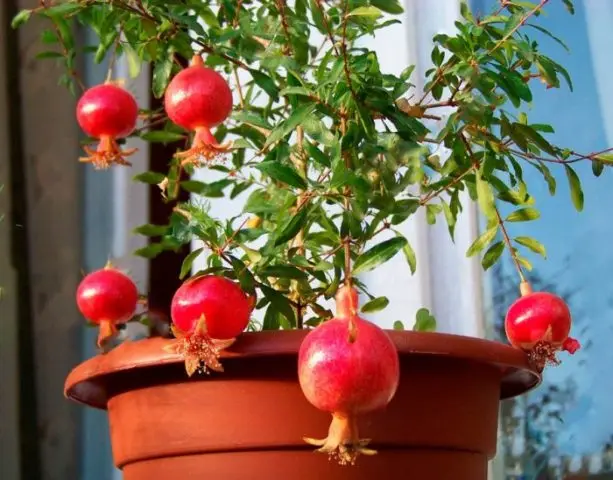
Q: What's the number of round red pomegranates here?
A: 6